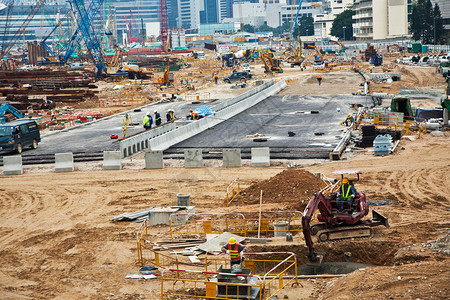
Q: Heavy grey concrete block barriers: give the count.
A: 7